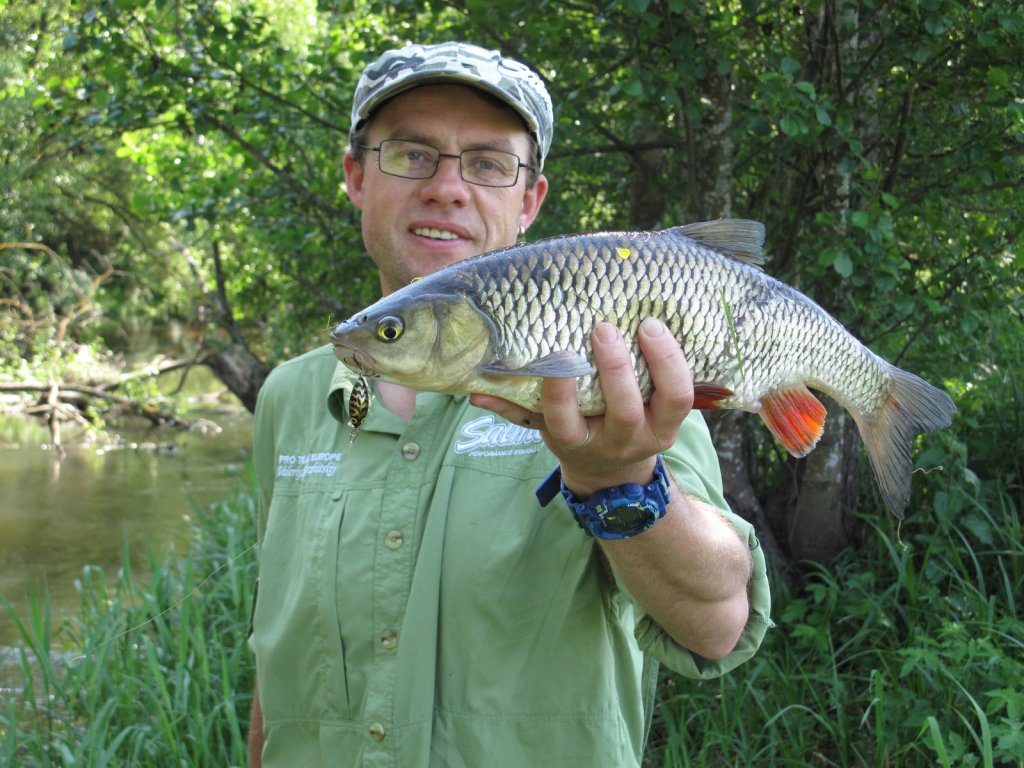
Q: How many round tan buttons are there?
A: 4